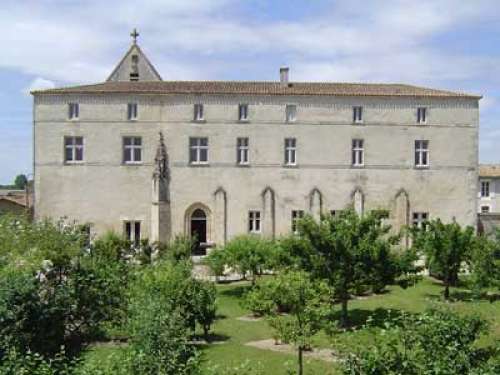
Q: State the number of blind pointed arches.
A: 5